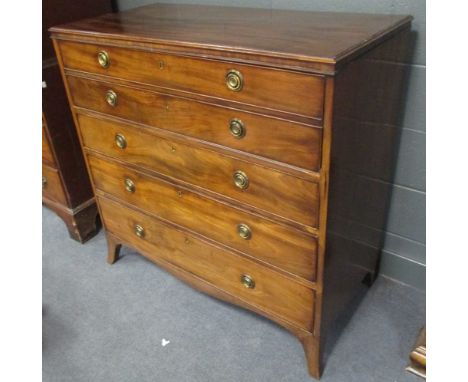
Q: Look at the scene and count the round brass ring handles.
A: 10